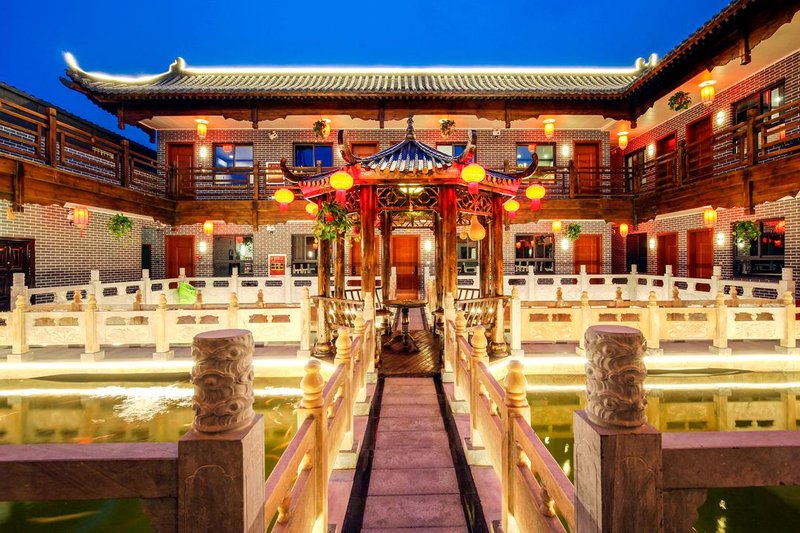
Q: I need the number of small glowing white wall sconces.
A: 9